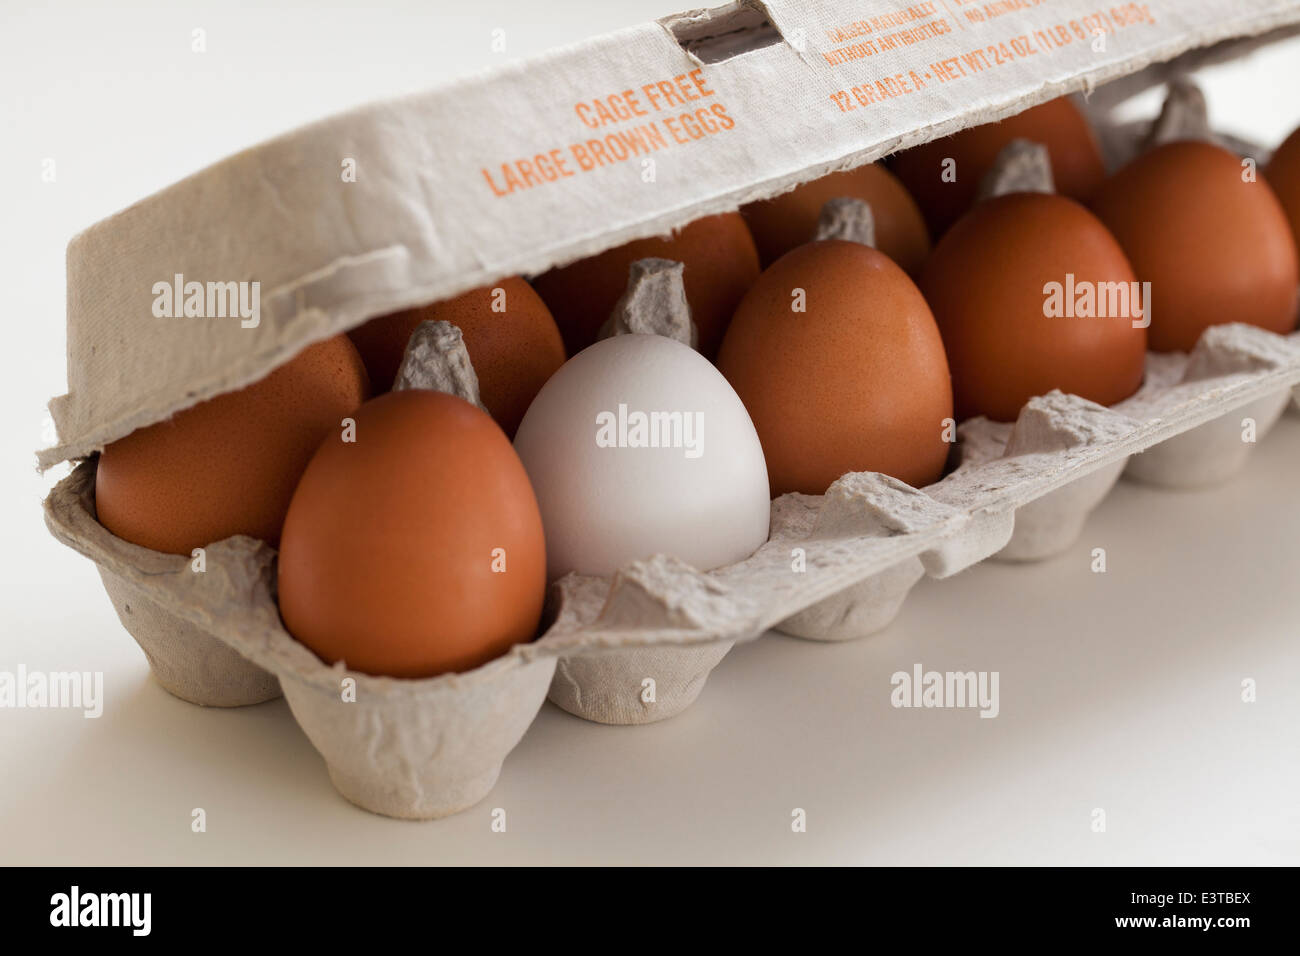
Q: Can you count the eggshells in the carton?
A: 11